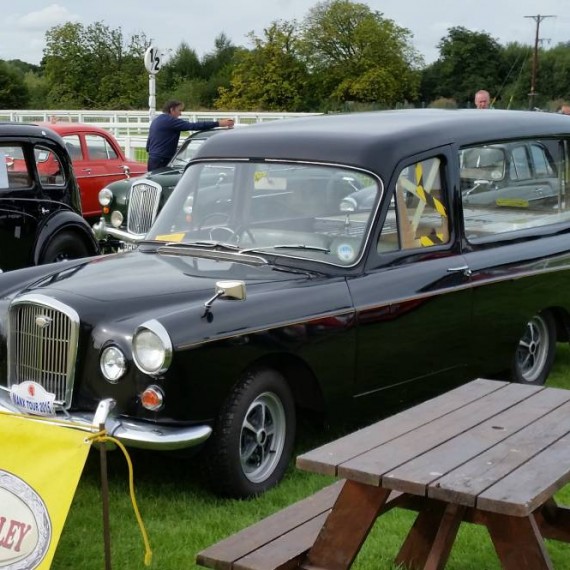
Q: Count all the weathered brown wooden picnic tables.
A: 1